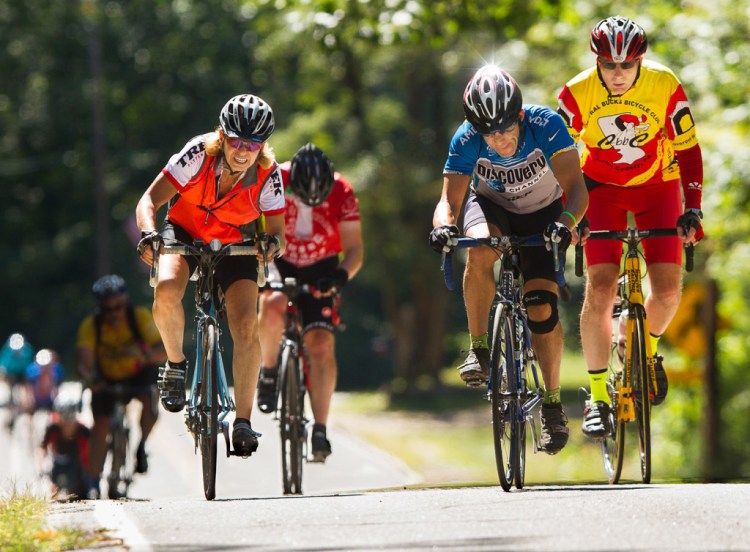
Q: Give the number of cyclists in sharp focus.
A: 3